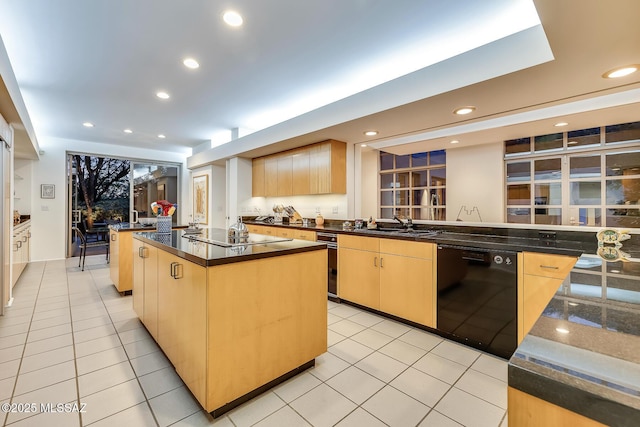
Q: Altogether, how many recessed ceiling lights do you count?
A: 12